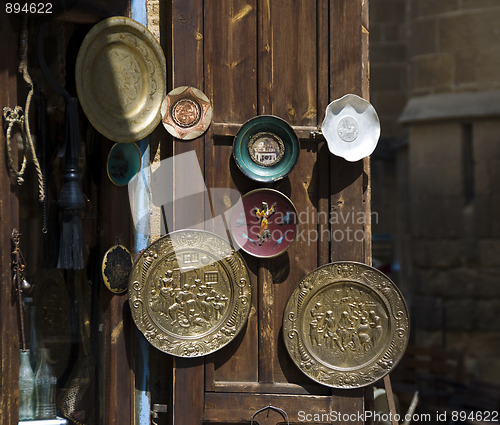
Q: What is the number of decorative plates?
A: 9